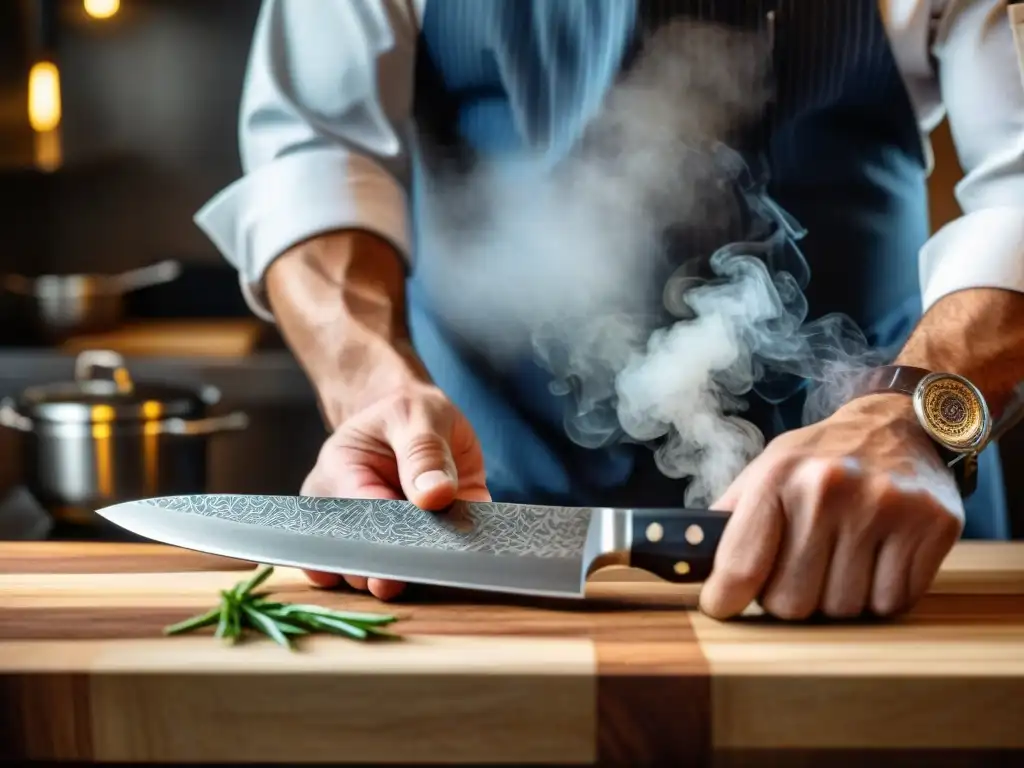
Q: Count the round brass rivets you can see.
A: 3